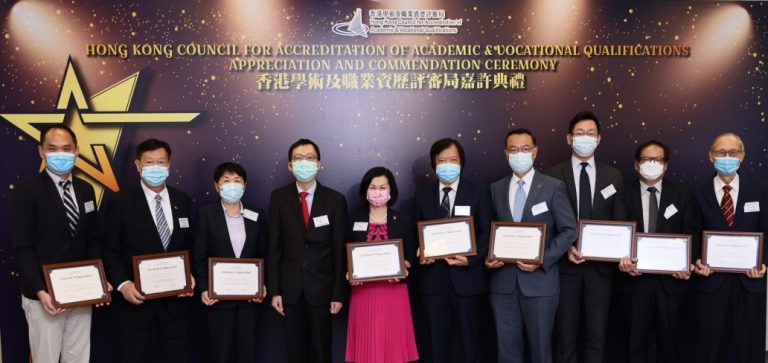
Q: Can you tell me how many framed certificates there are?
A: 9